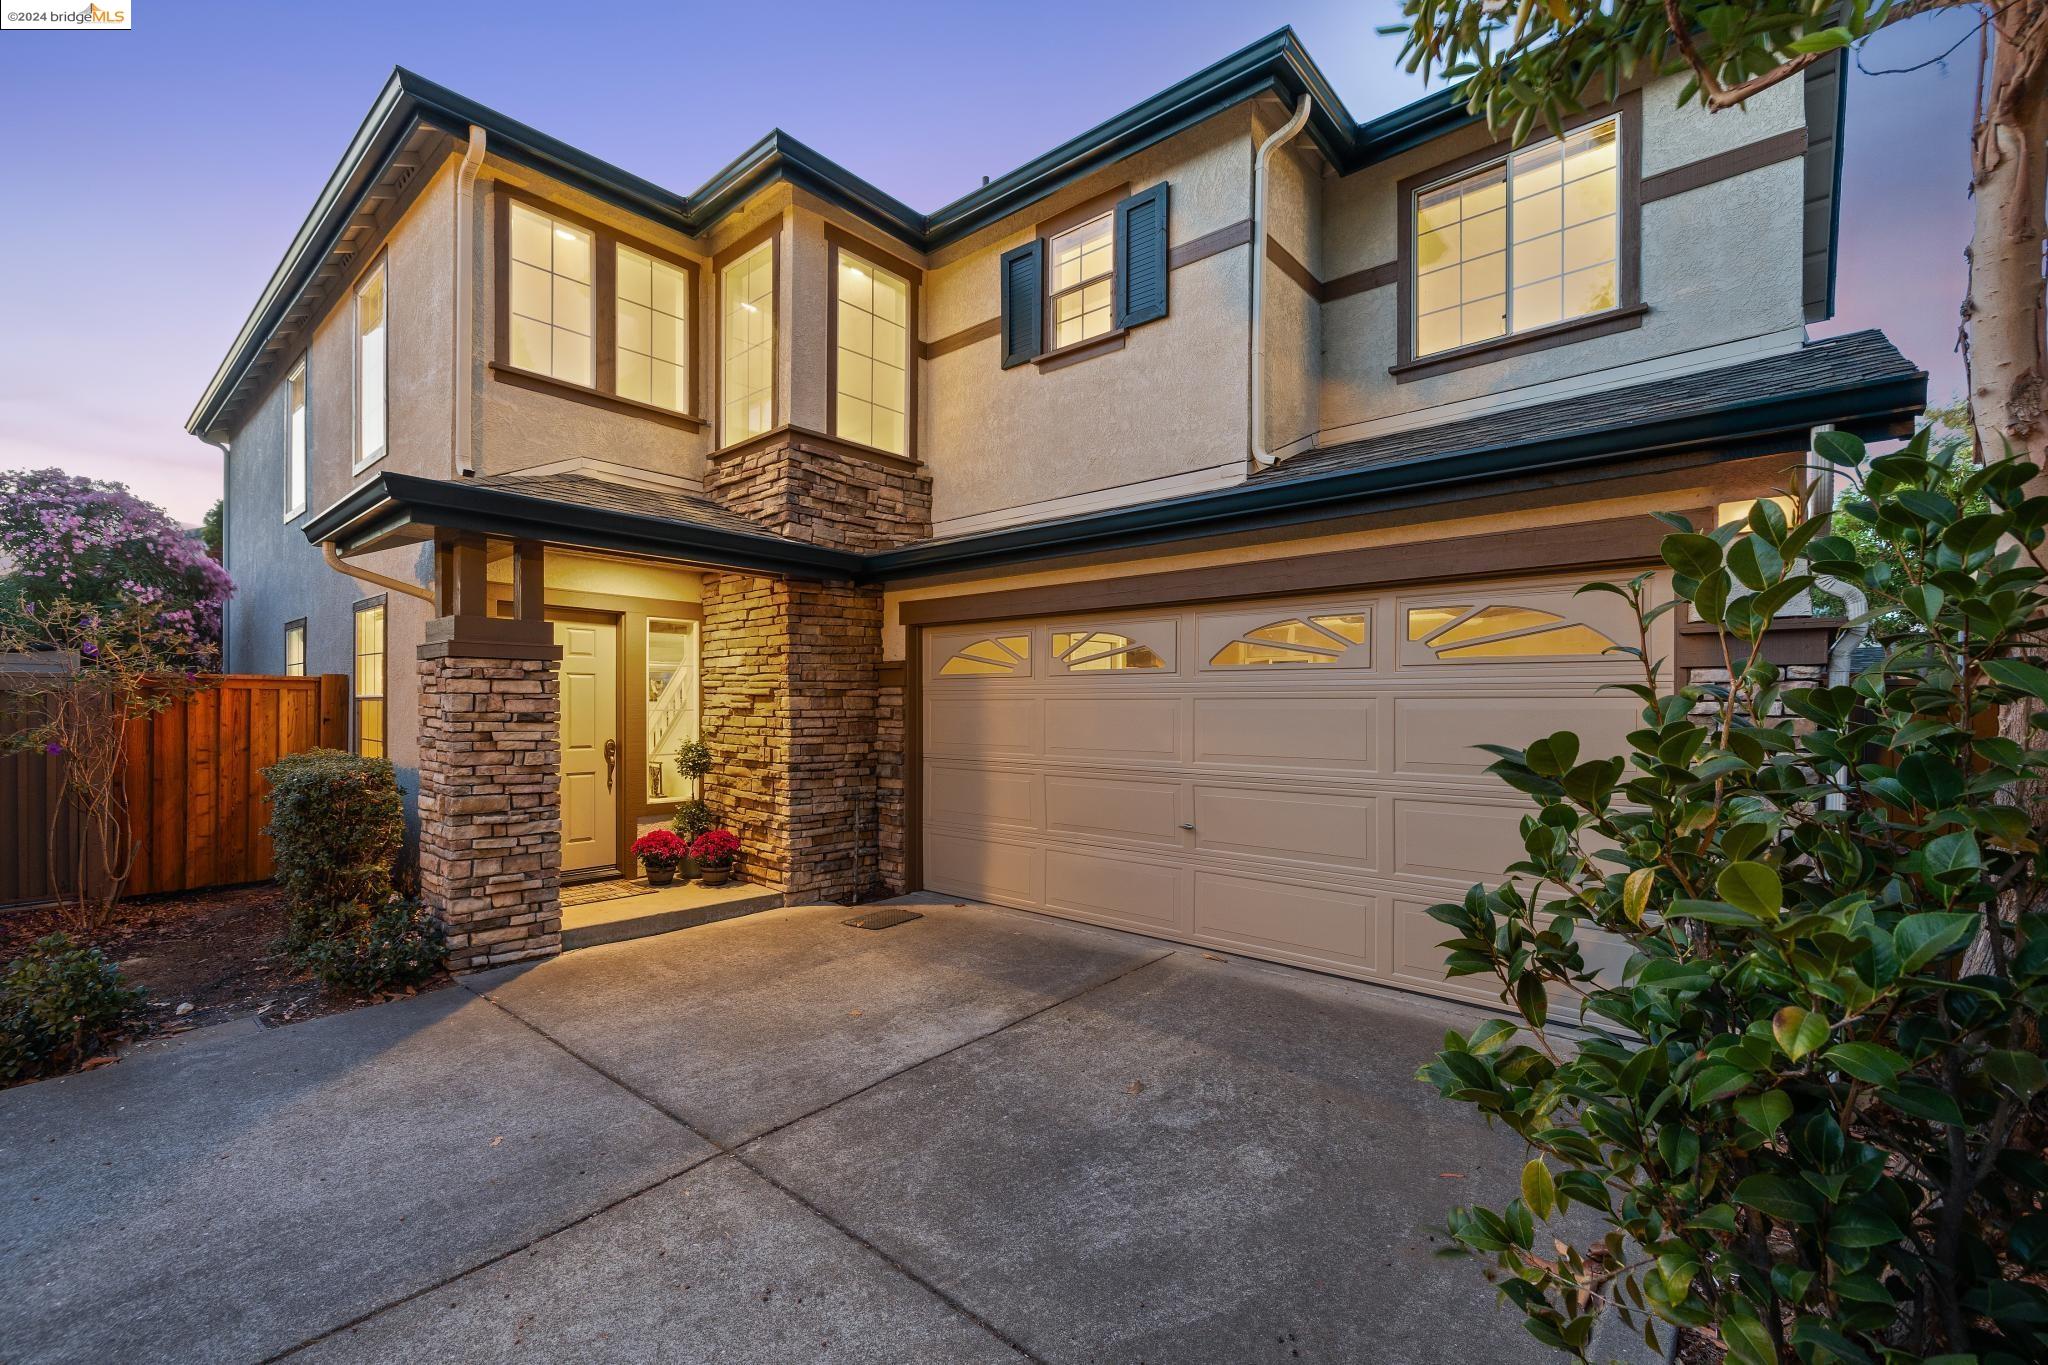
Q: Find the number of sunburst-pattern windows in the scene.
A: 4